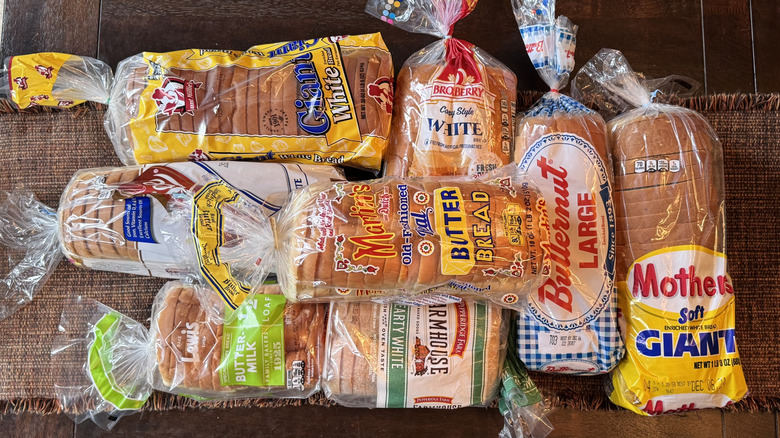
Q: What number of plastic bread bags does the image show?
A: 8